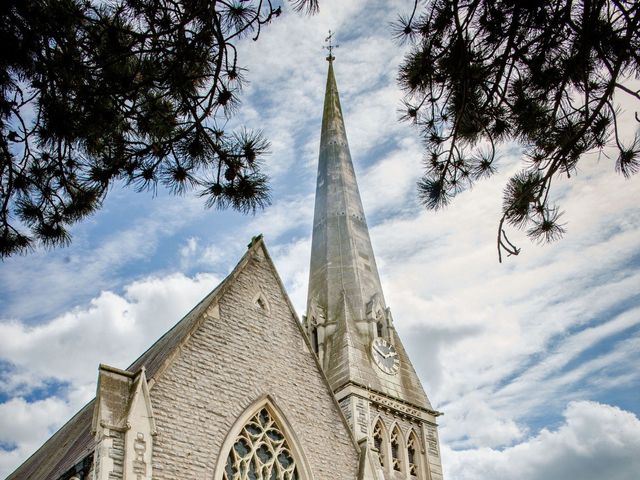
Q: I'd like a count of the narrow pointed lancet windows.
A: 3